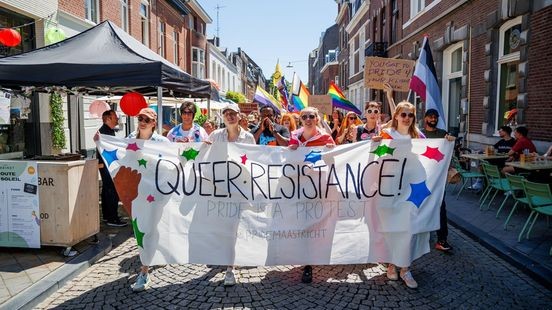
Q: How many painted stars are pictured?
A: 11